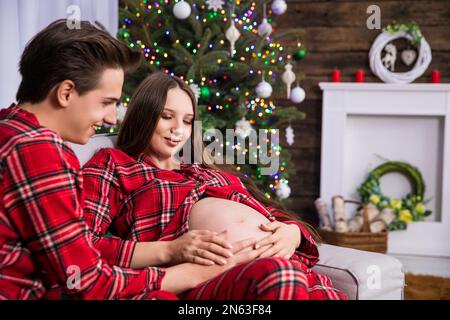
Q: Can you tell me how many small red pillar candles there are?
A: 3